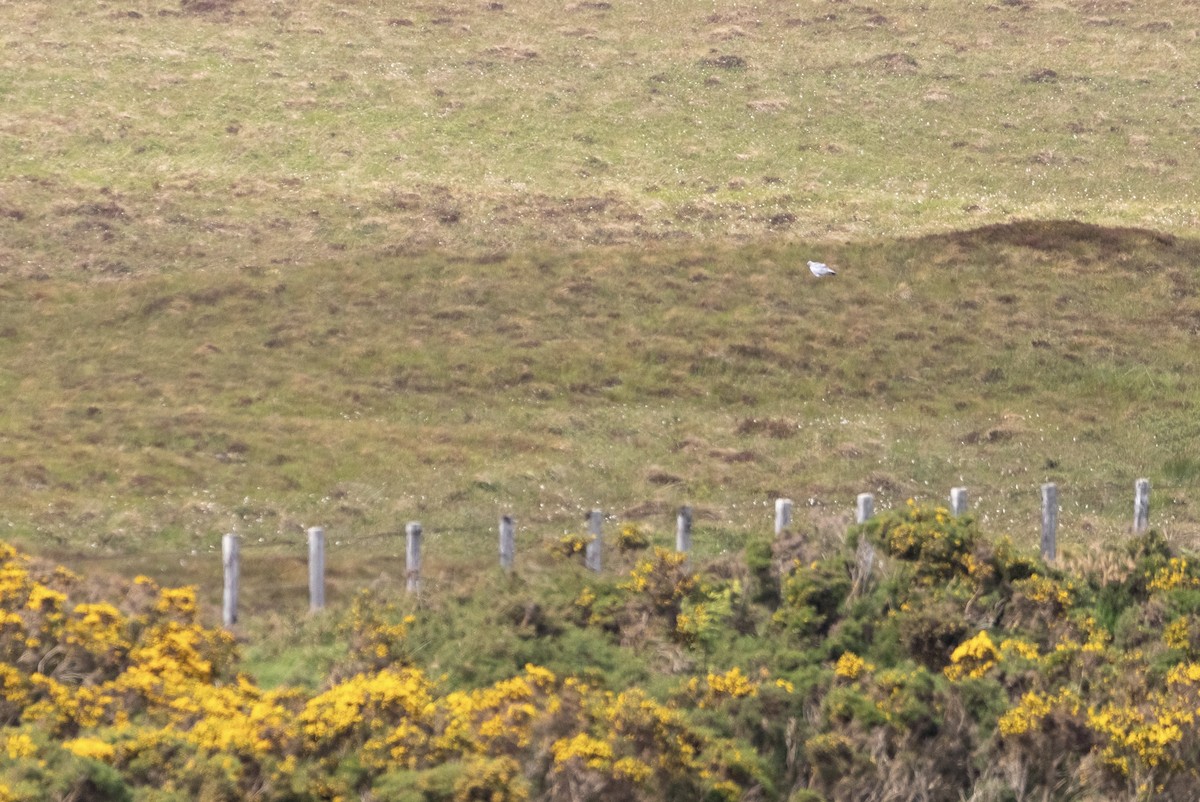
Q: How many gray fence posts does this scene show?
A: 11